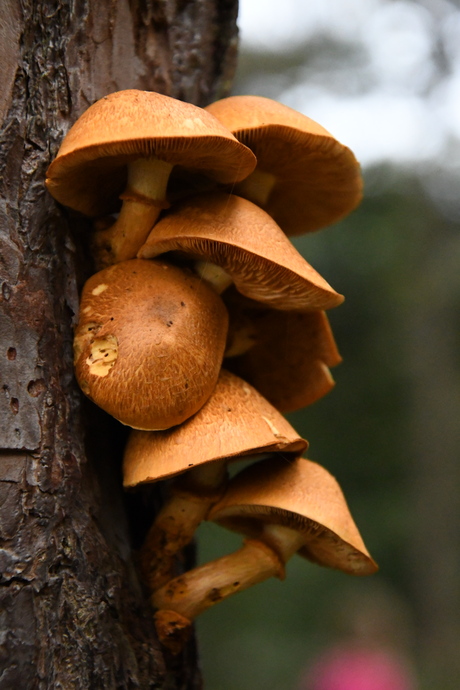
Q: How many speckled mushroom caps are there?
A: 7